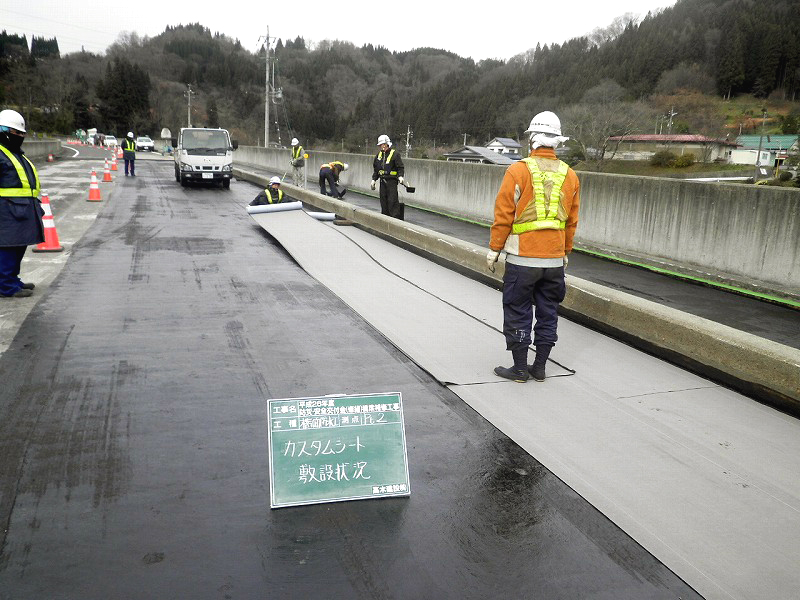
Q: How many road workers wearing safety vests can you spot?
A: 7